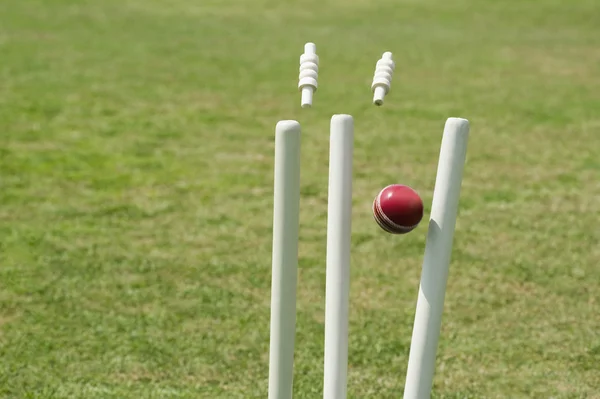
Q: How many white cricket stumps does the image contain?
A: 3